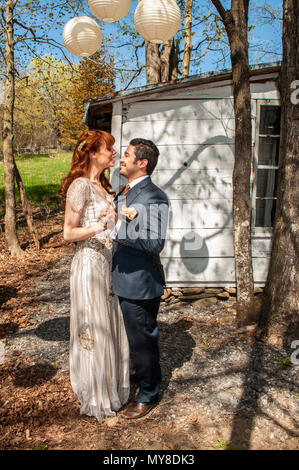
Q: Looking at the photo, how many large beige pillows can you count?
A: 0